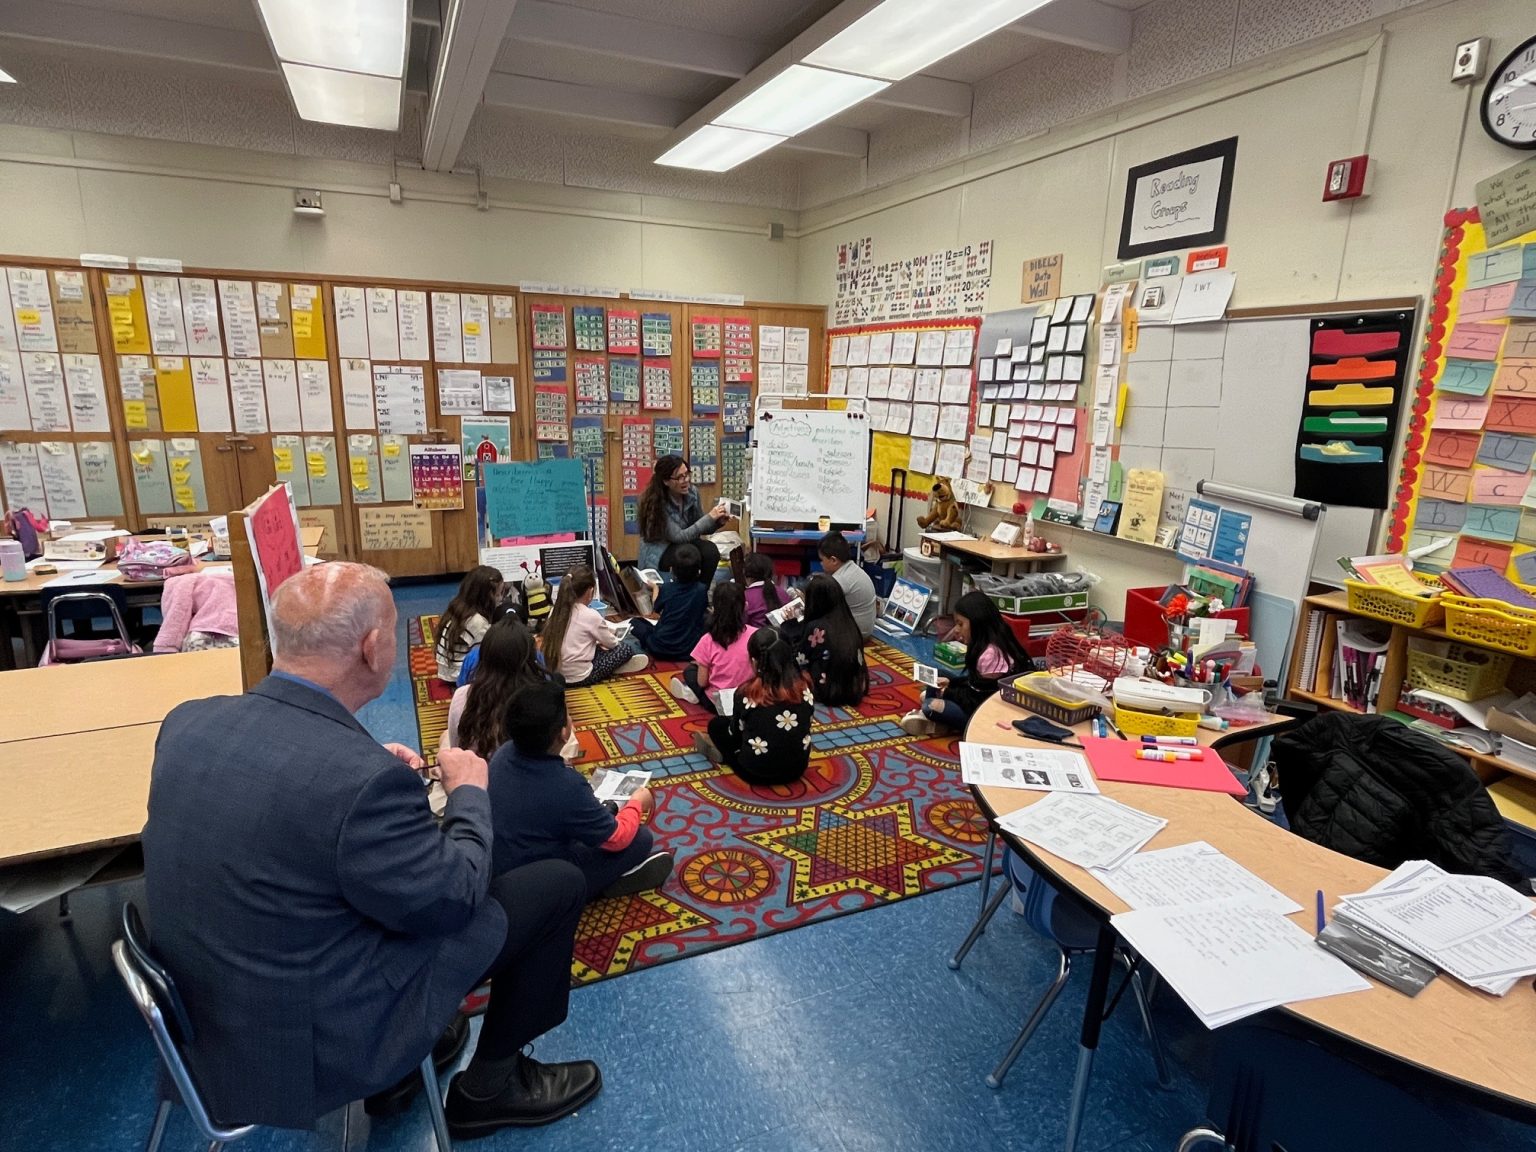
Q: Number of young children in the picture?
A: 12